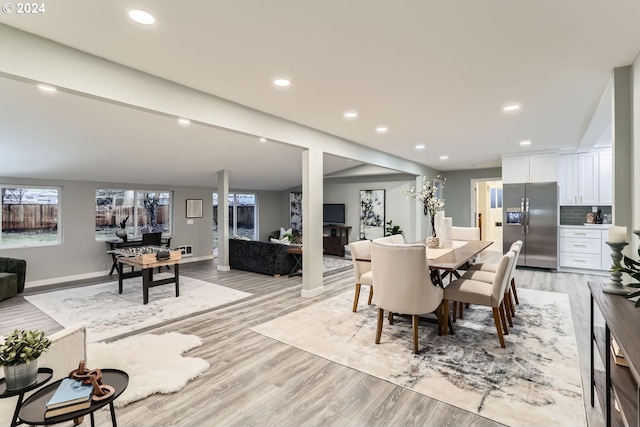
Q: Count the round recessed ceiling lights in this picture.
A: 11